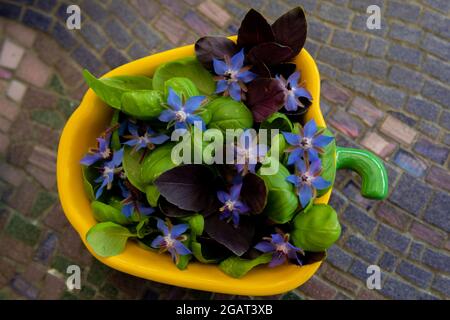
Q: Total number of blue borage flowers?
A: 13